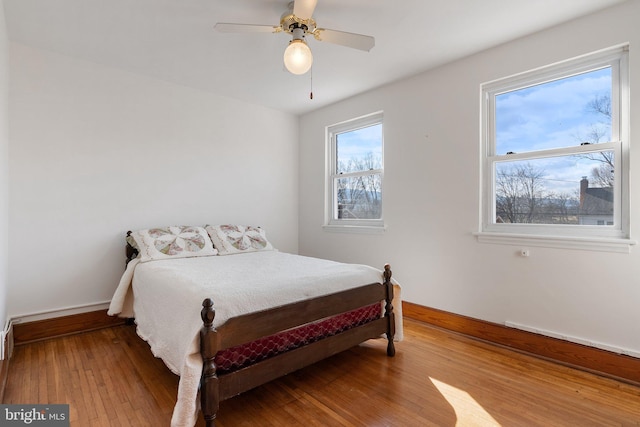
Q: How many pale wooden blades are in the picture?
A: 3